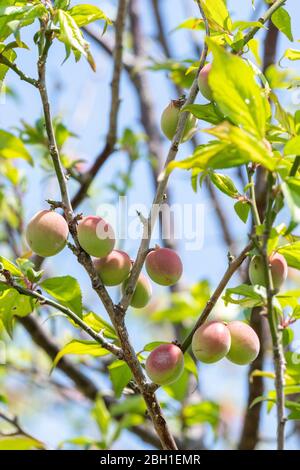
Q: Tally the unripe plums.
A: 11